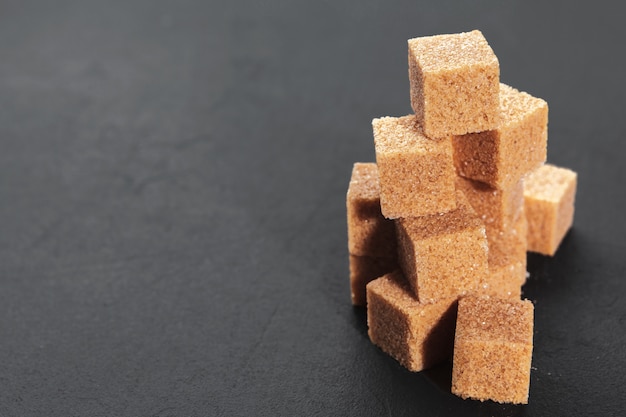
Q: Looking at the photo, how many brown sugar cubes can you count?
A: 11